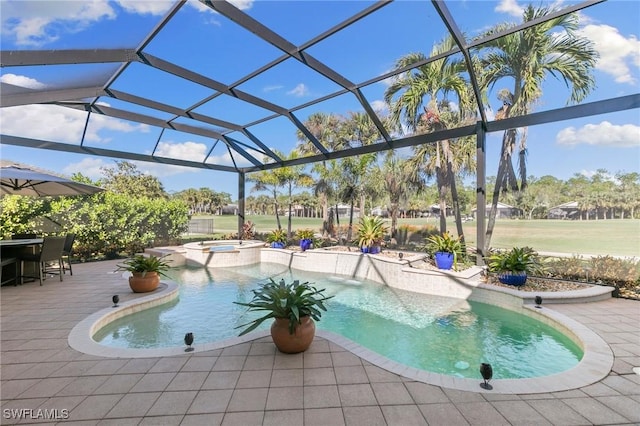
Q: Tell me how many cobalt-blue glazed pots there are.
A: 5